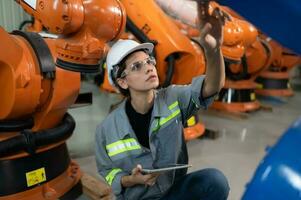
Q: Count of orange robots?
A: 4